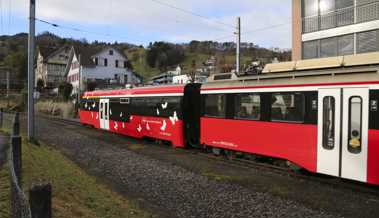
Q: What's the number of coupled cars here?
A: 2